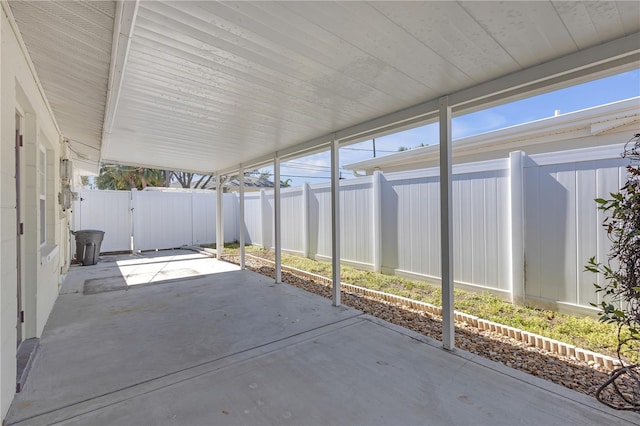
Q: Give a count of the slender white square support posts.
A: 5